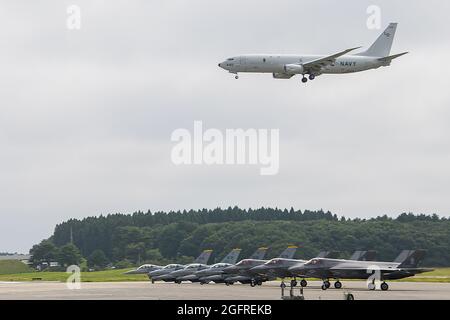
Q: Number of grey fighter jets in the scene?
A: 7